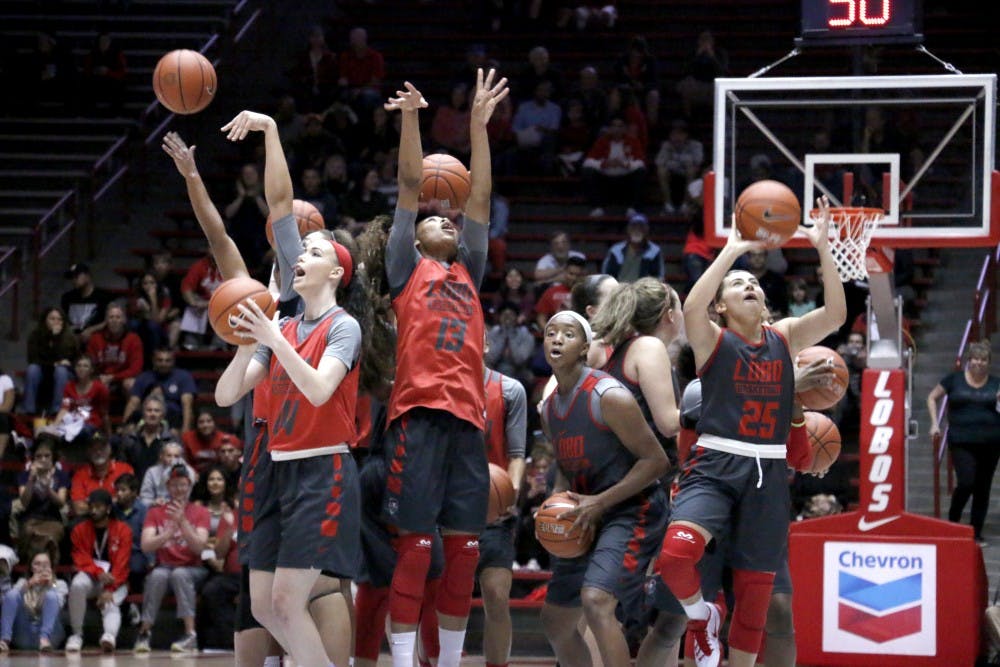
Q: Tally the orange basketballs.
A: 9